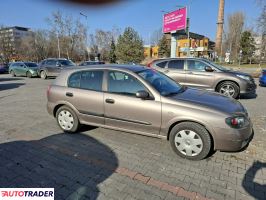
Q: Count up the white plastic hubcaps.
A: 2